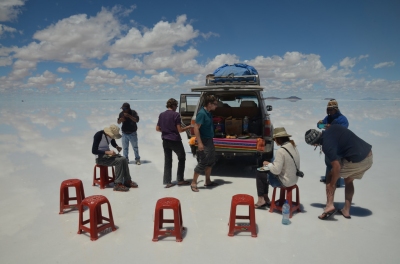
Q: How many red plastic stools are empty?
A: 4